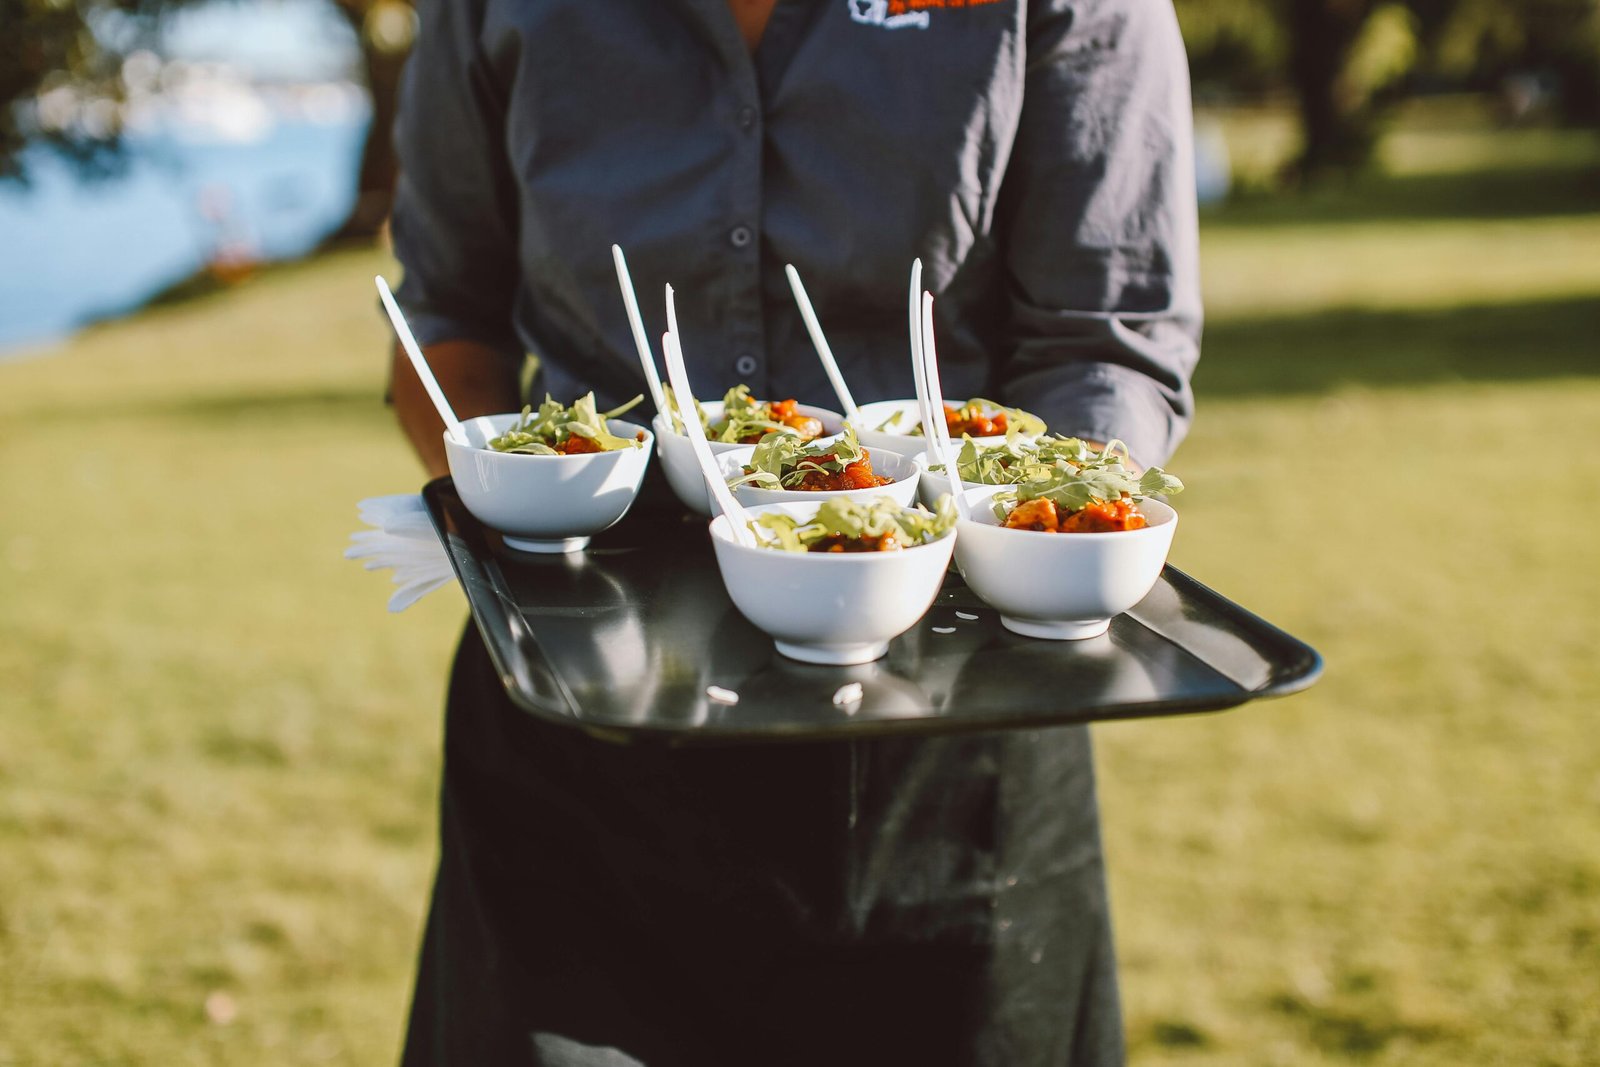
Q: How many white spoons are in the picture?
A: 7